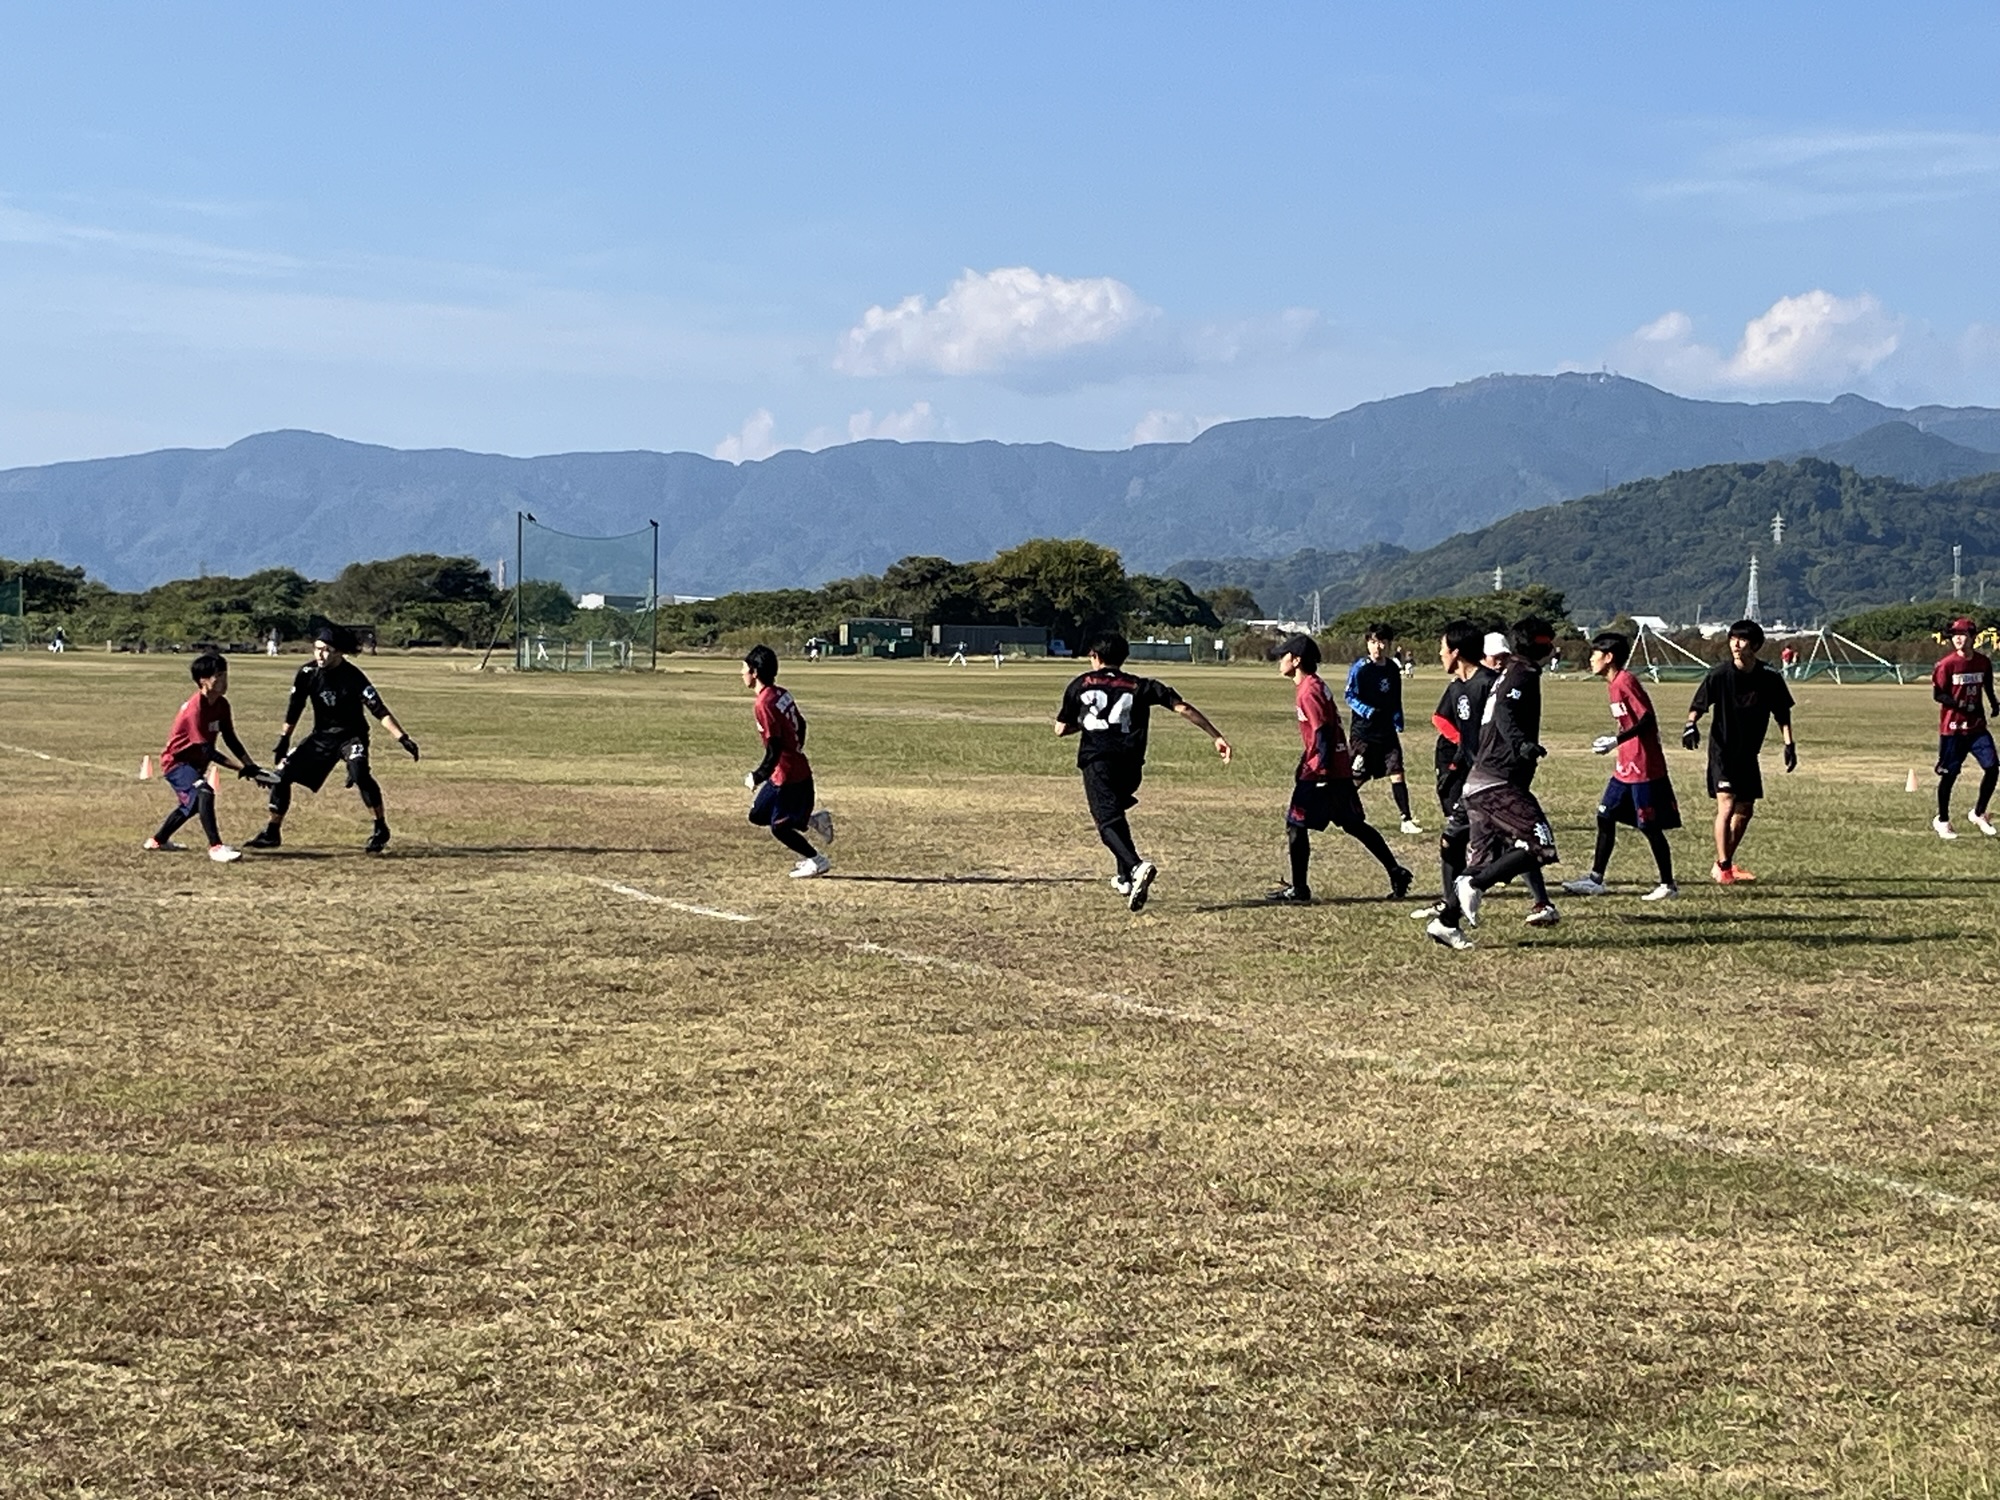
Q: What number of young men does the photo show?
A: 12